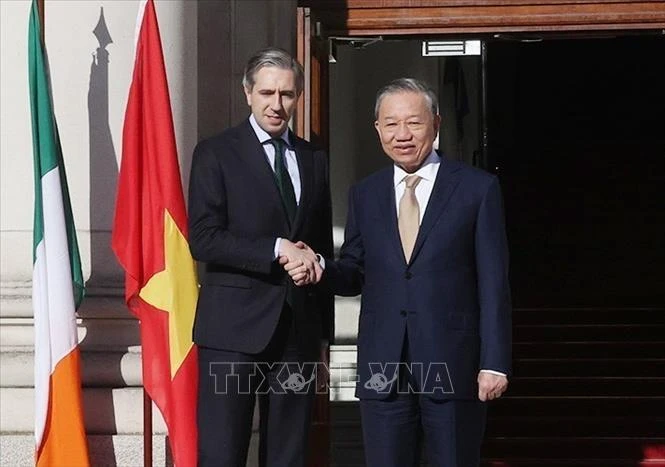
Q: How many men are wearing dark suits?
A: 2